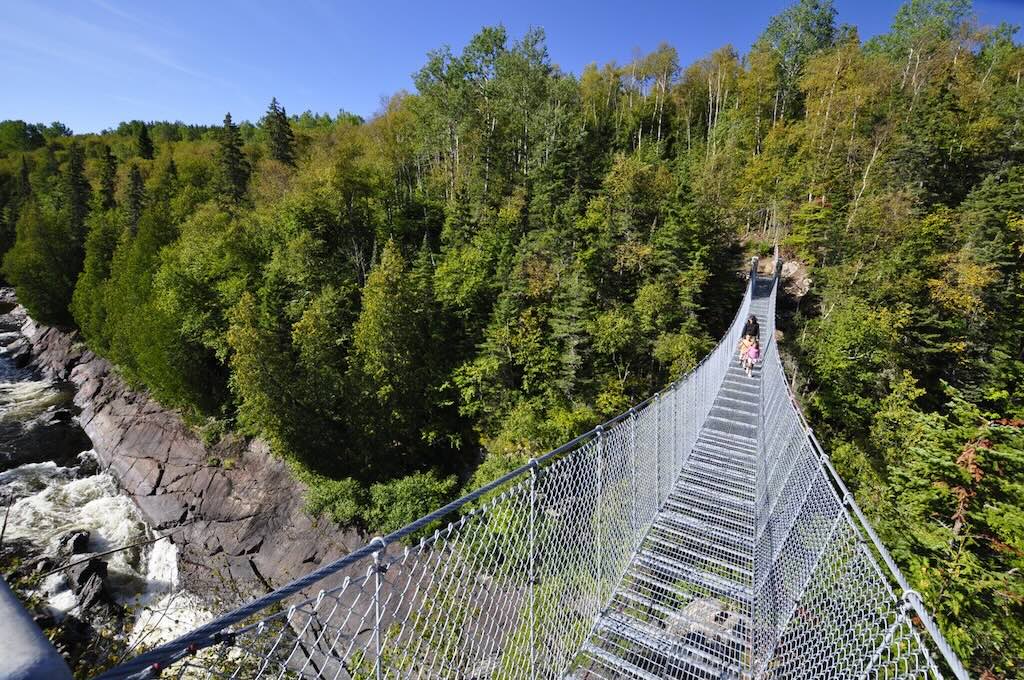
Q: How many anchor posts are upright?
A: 2